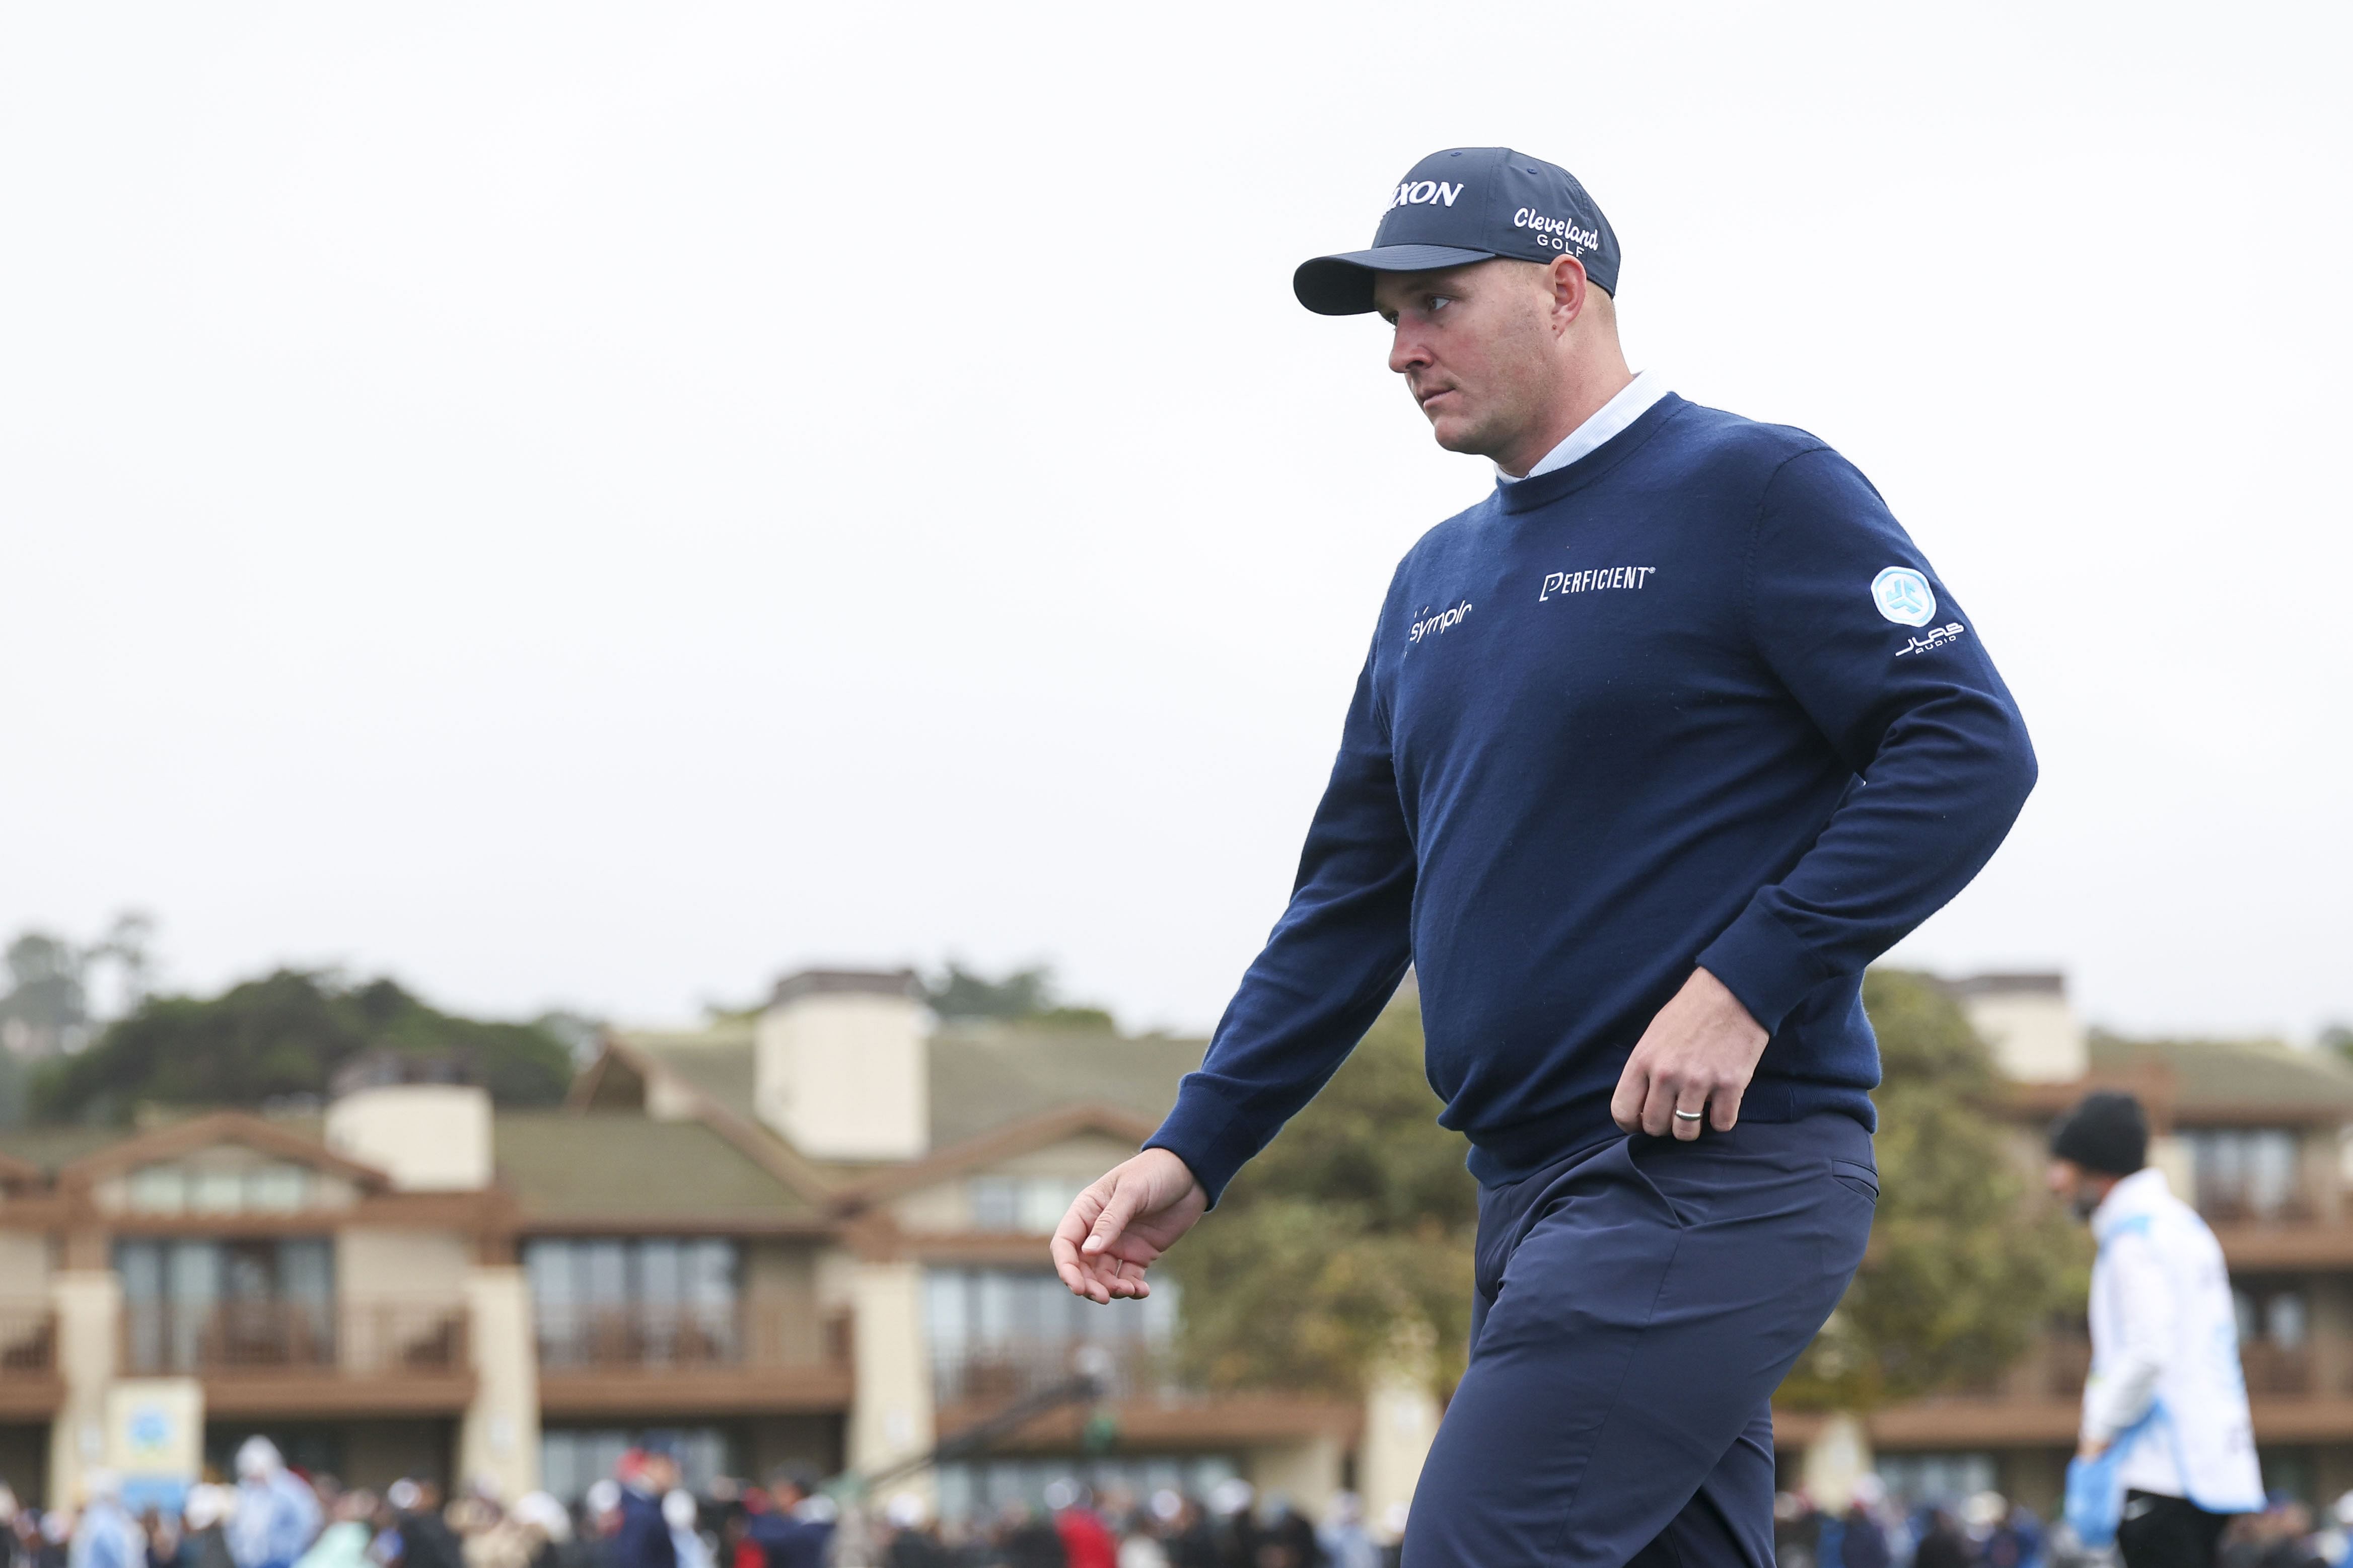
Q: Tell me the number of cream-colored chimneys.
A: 3